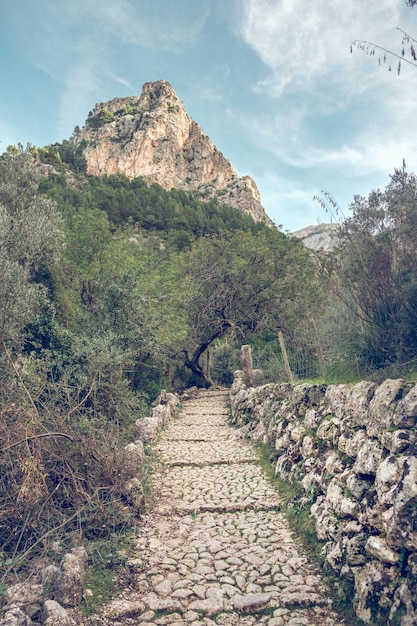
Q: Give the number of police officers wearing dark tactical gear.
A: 0